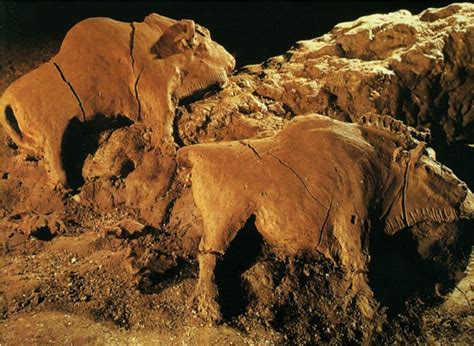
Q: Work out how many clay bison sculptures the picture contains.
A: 2